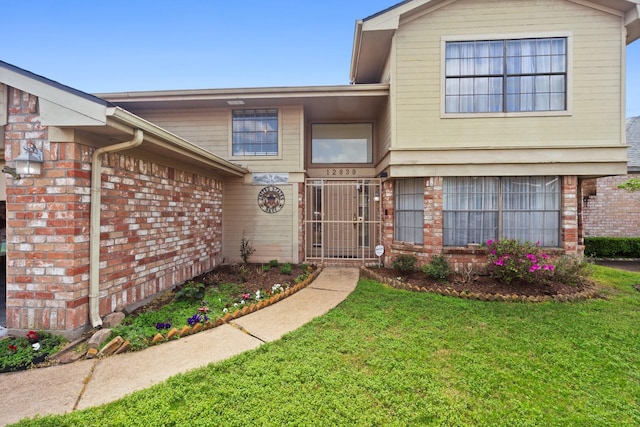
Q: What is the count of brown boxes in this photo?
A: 0